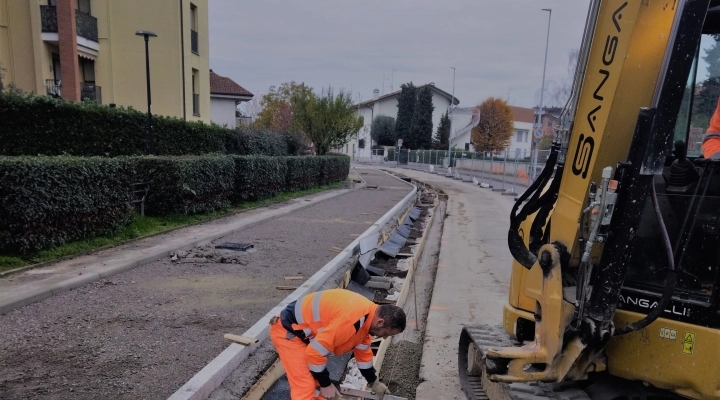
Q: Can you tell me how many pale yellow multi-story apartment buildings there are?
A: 1